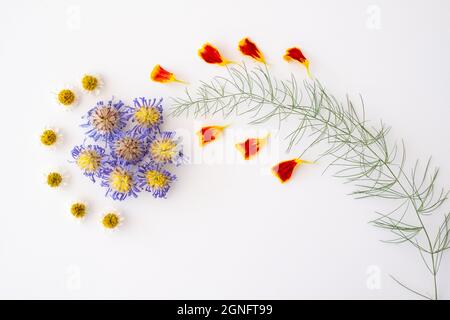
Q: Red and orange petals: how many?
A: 7